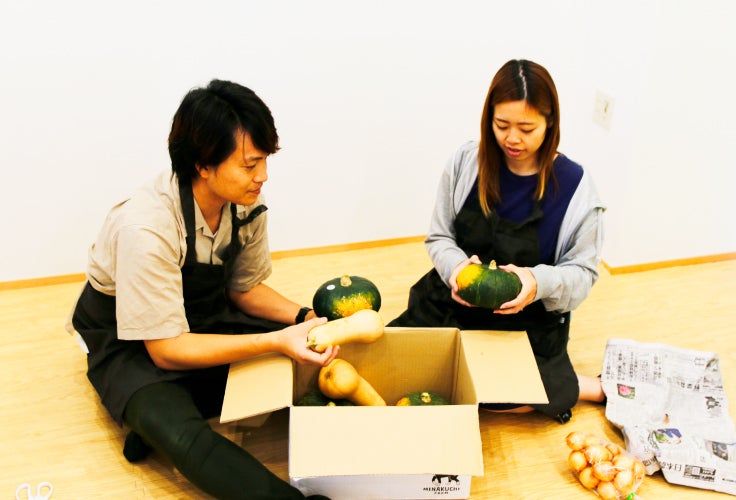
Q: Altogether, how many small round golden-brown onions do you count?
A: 11